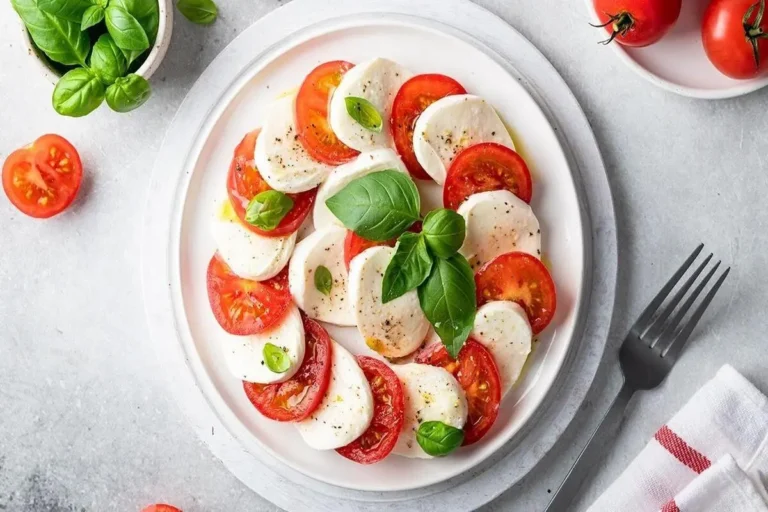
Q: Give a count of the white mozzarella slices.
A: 12